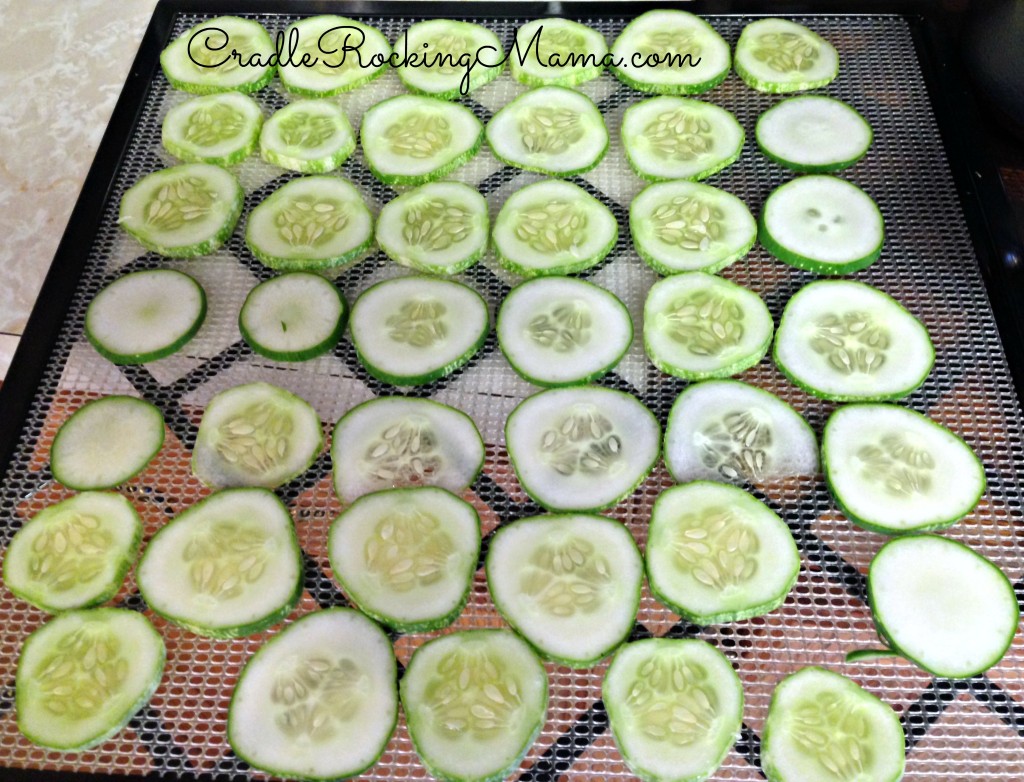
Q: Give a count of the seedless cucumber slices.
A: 6